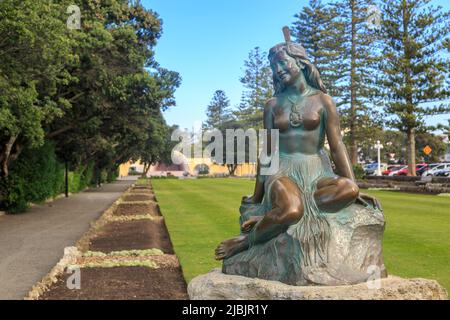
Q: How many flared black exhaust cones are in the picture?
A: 0